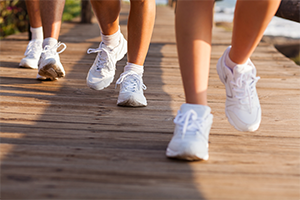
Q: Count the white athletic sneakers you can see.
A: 6